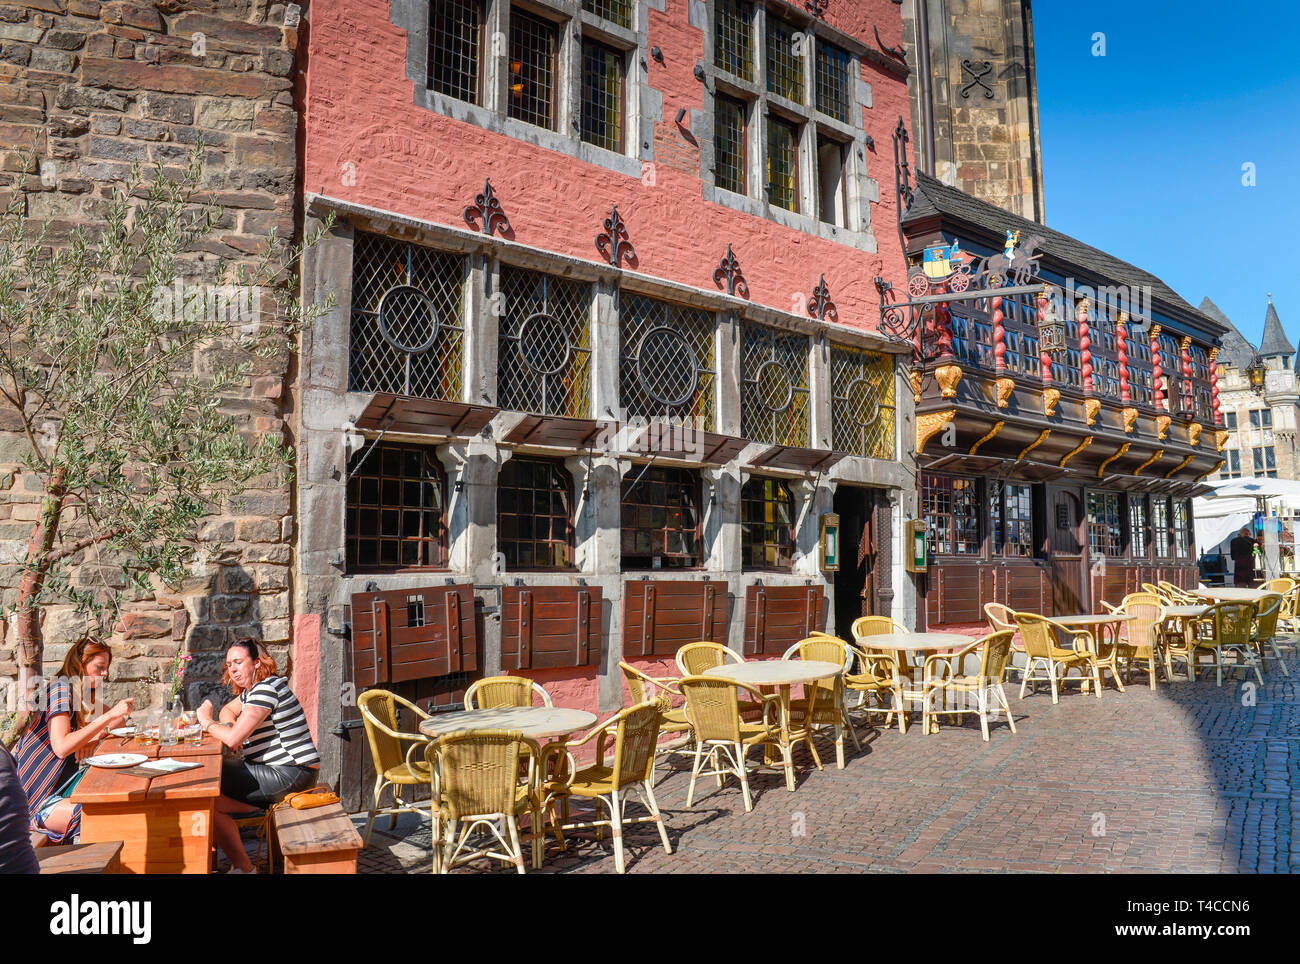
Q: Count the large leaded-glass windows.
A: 5